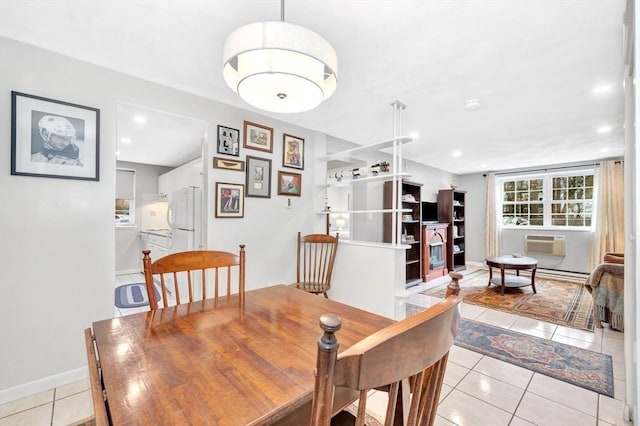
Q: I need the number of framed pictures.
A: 8